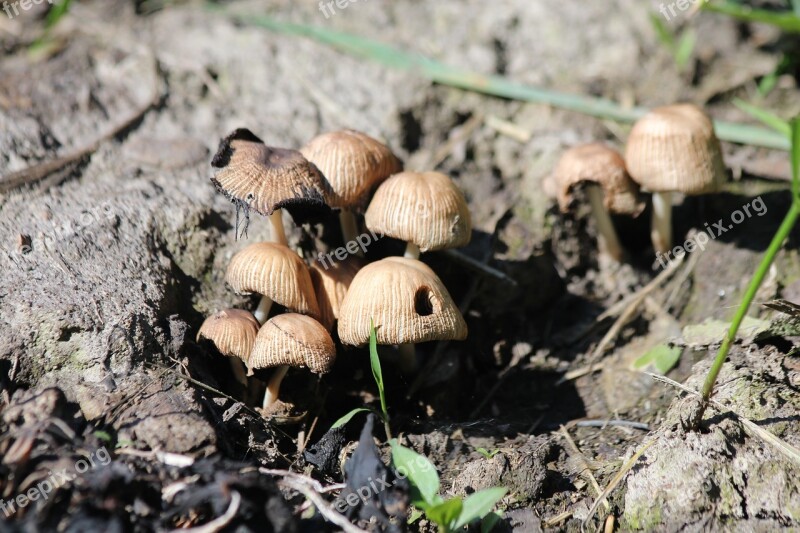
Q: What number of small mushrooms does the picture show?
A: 10